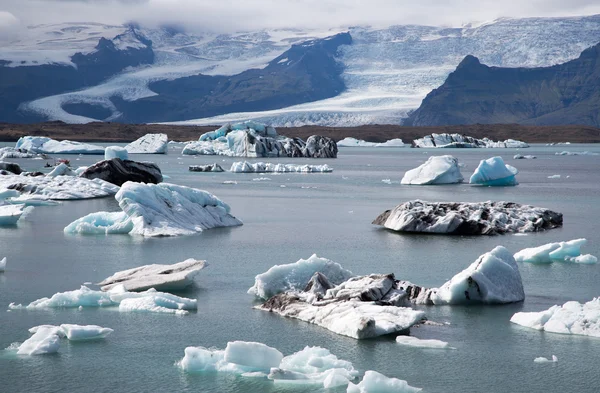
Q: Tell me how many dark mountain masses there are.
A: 3